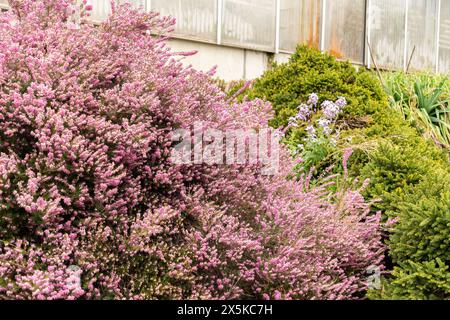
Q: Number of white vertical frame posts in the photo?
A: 7